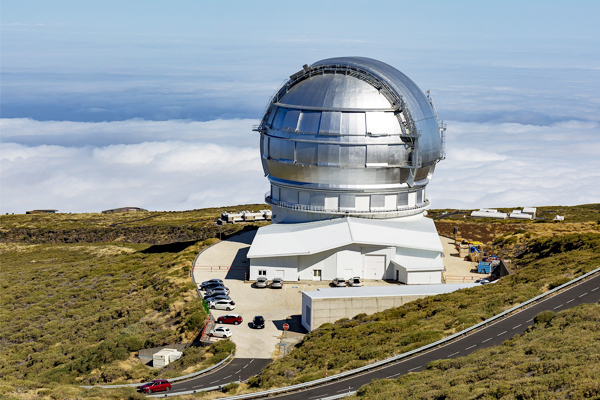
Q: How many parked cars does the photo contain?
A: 13